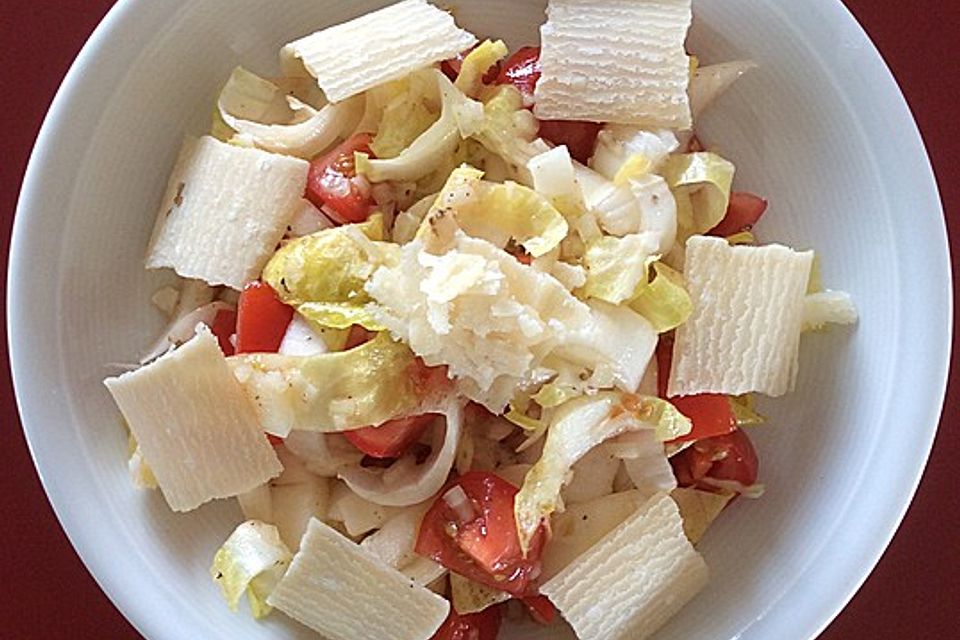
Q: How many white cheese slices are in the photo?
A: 7